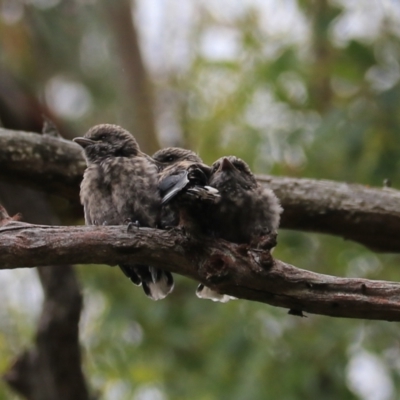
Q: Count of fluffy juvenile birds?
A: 3